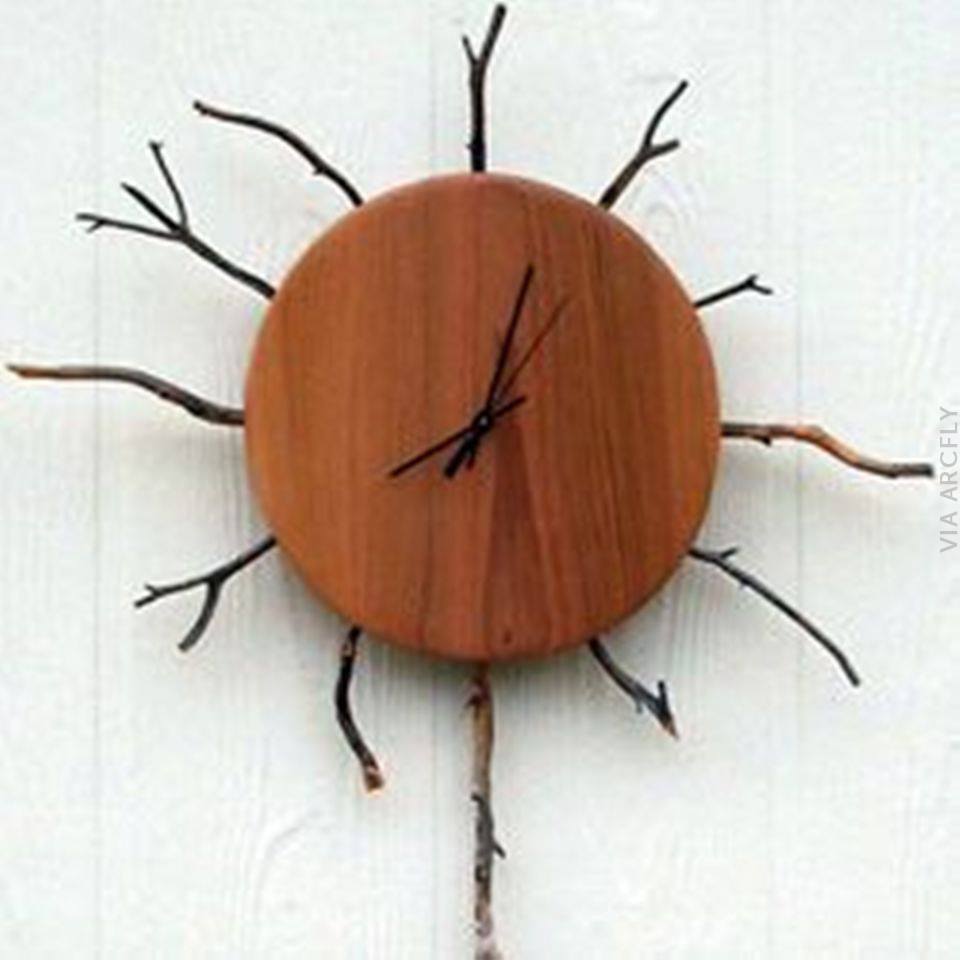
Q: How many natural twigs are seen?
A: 12